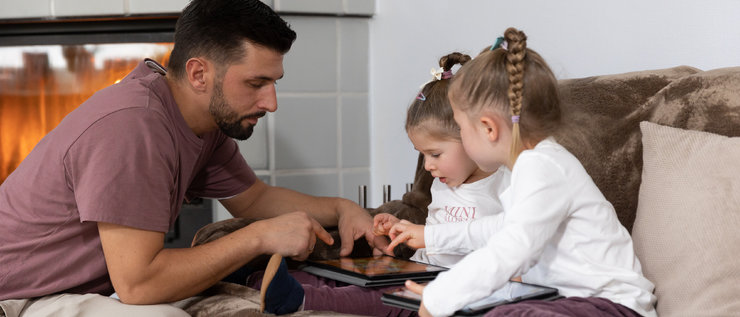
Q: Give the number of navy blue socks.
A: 1